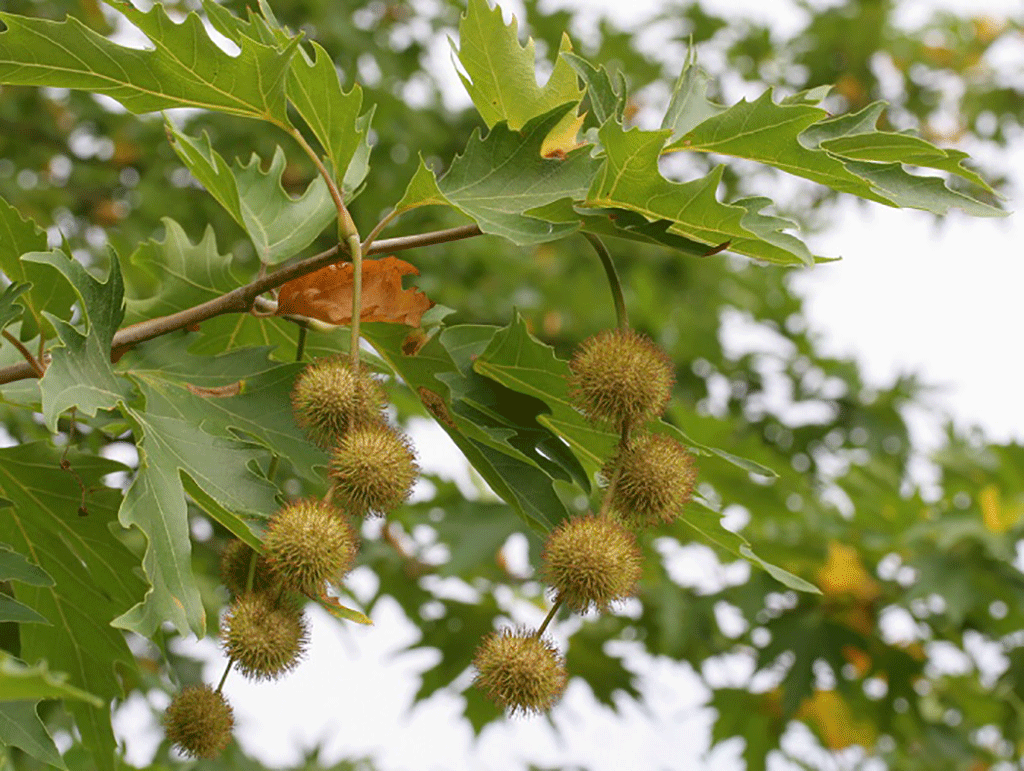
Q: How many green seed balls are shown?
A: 10